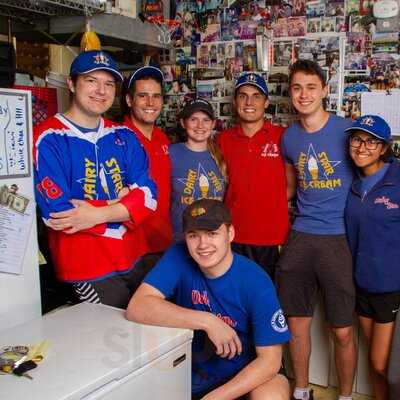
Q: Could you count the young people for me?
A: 7